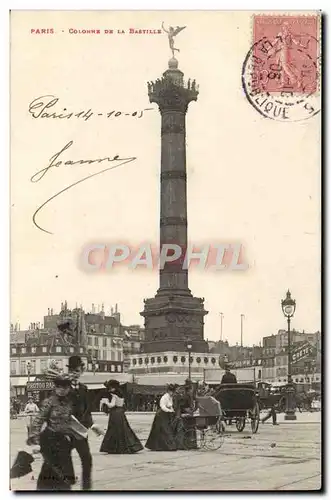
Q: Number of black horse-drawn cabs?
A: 1